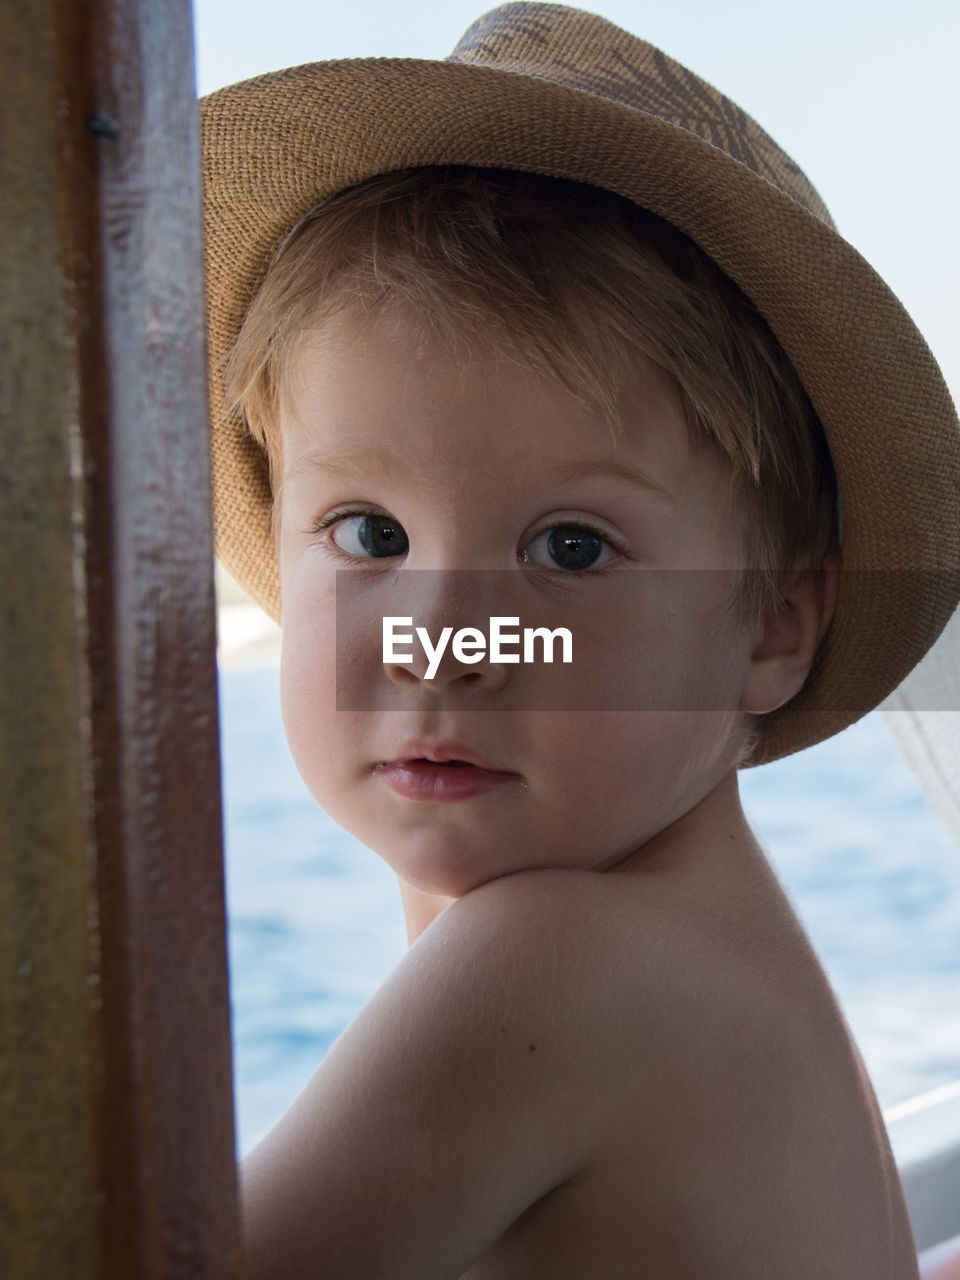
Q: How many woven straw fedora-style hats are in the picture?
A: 1